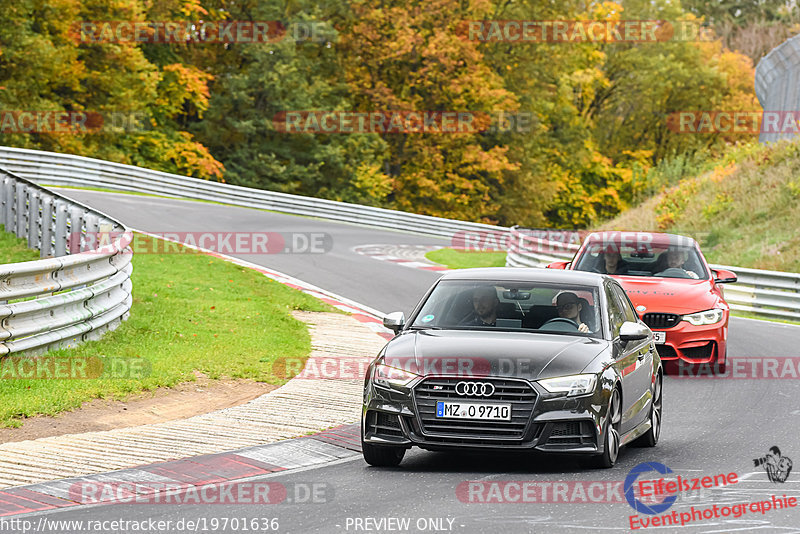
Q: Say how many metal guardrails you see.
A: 3